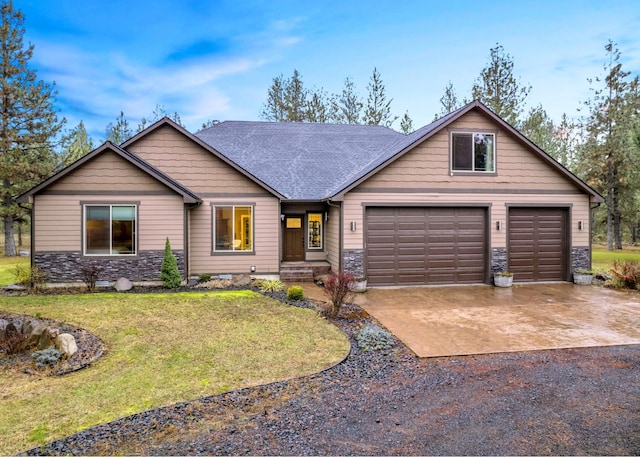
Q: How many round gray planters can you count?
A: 3